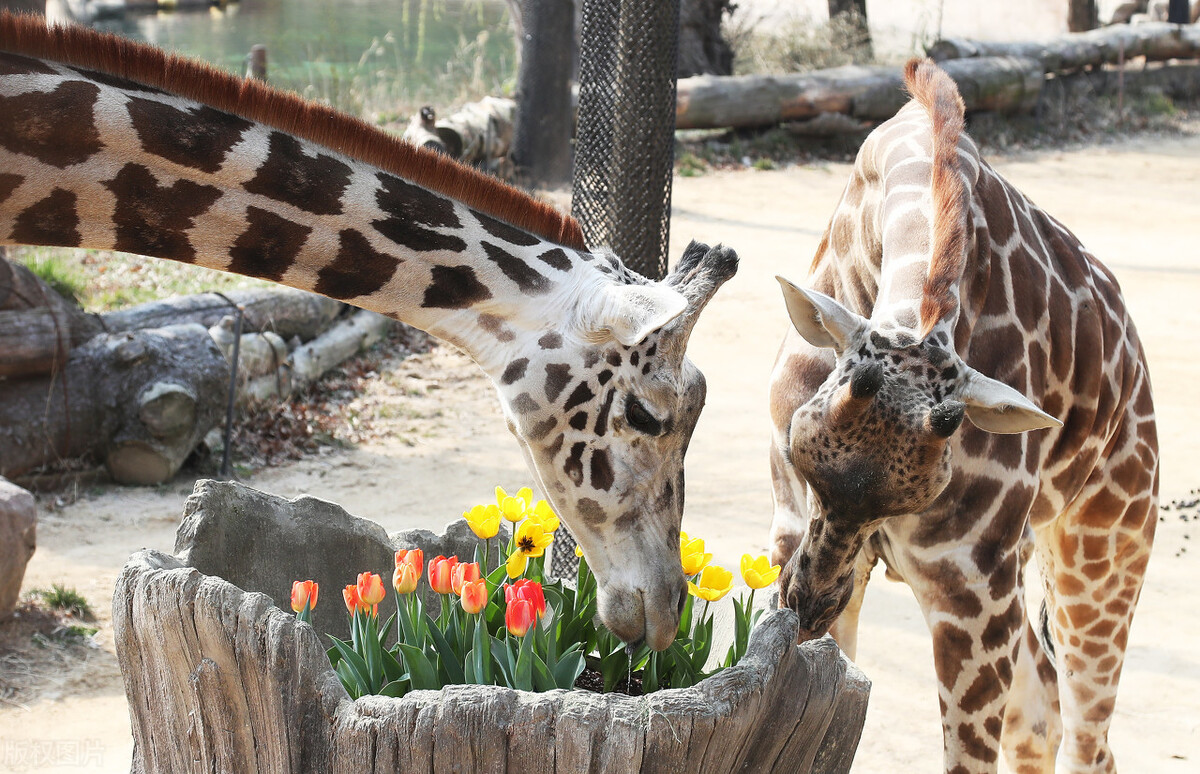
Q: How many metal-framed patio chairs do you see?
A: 0